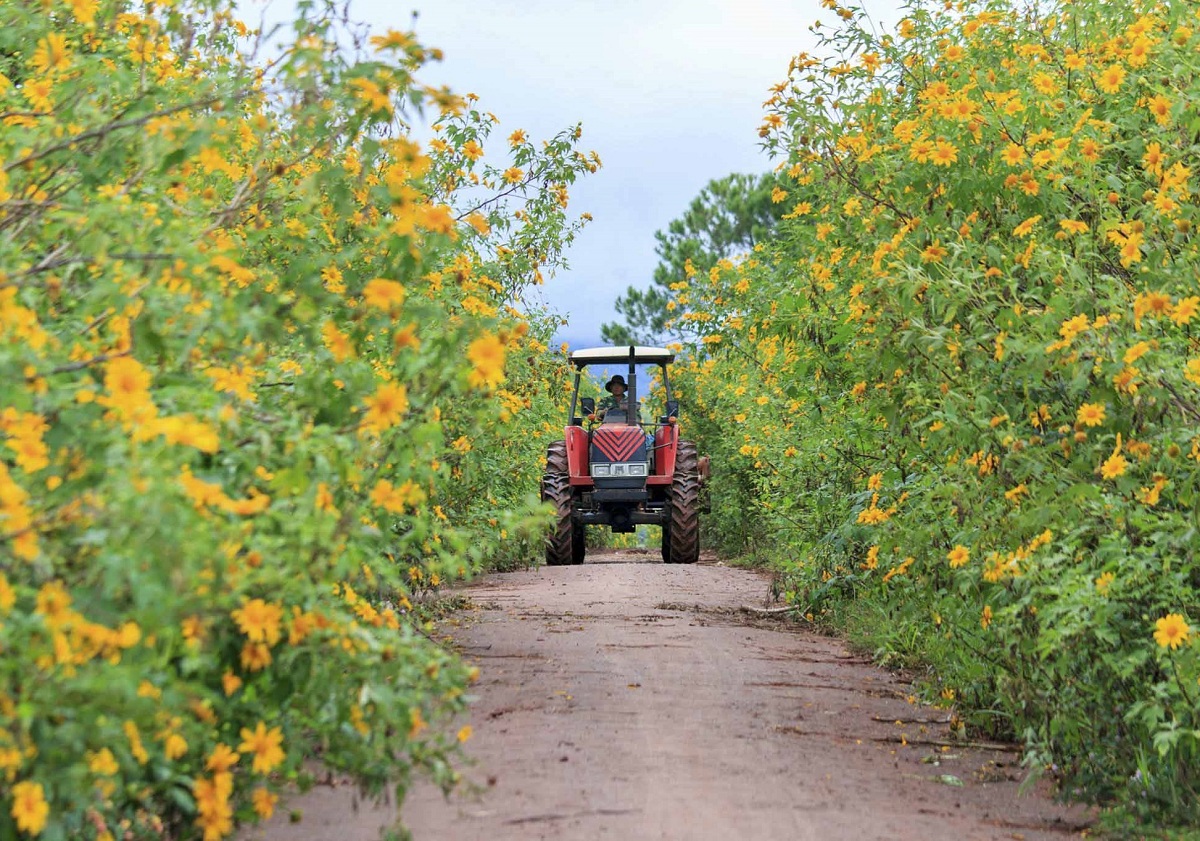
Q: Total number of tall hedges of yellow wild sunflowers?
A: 2